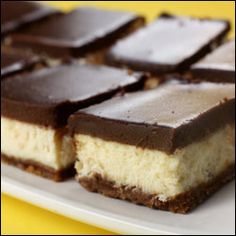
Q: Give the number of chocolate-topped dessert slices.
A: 7